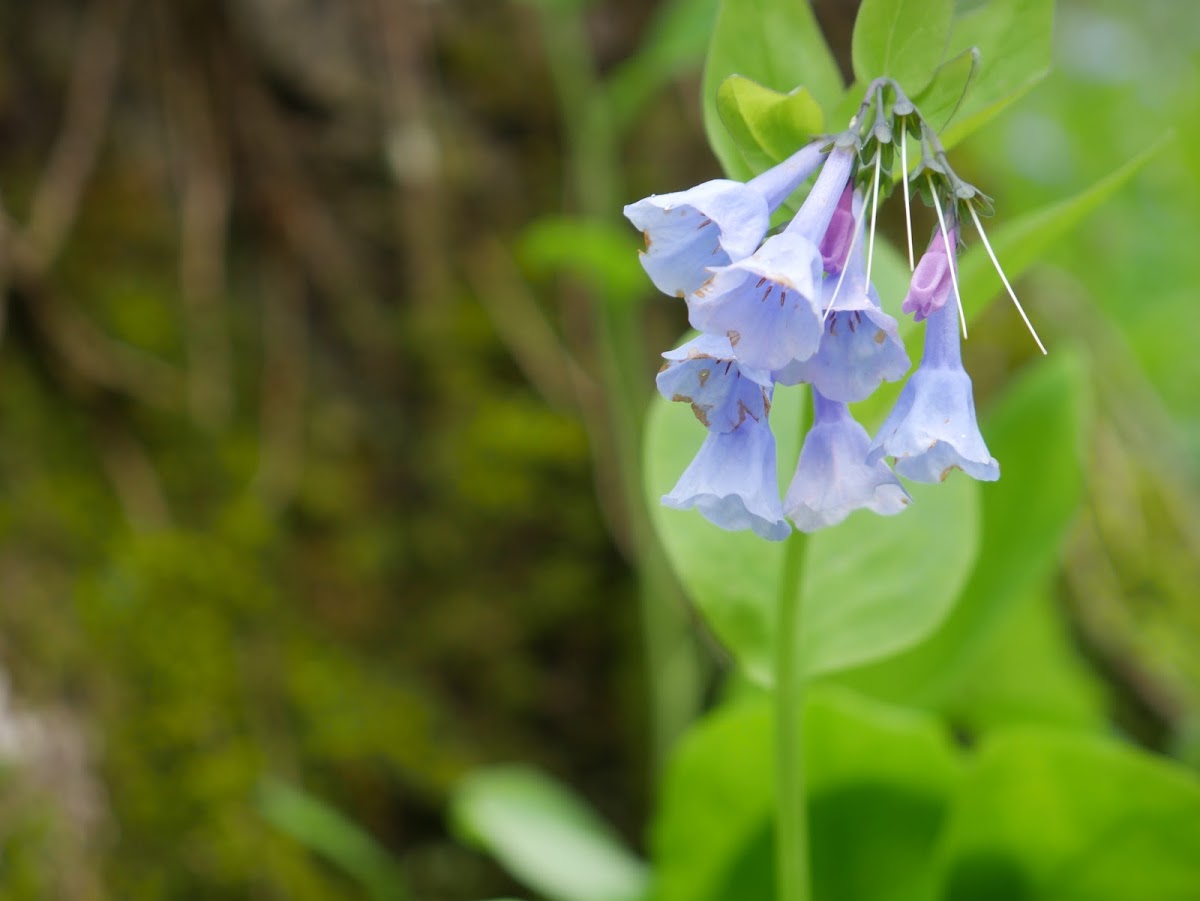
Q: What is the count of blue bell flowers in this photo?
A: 7